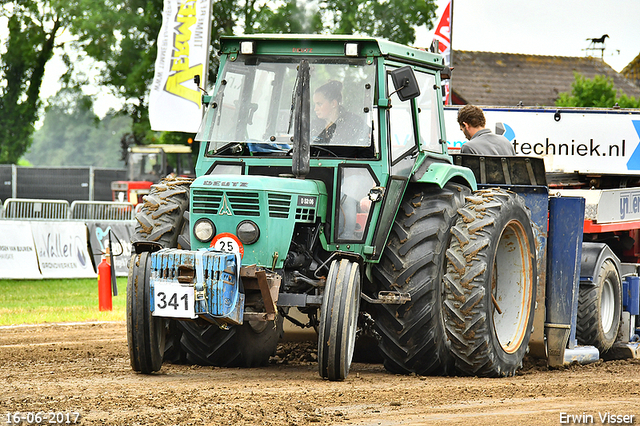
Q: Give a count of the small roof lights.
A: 2